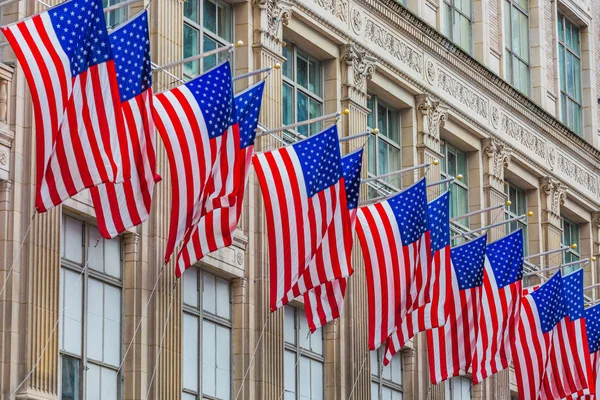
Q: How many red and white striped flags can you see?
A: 13